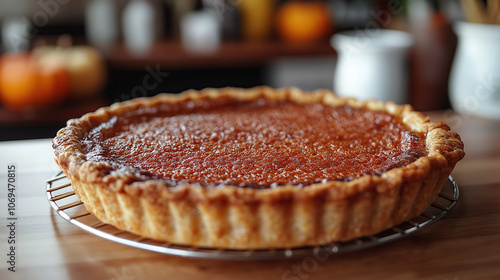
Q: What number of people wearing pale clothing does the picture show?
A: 0